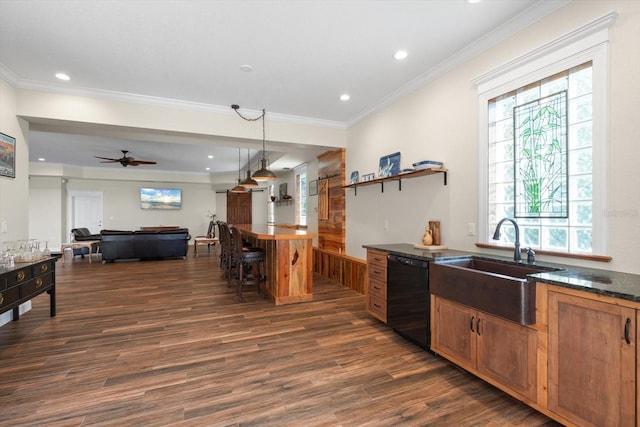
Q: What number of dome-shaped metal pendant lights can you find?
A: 3